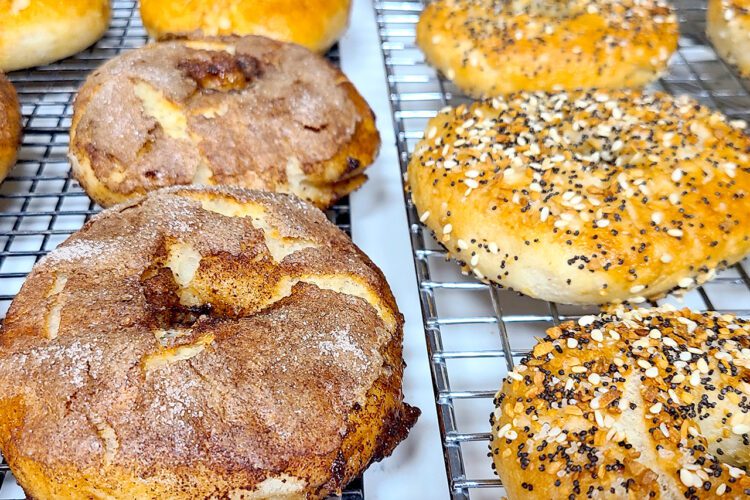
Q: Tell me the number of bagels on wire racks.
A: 9